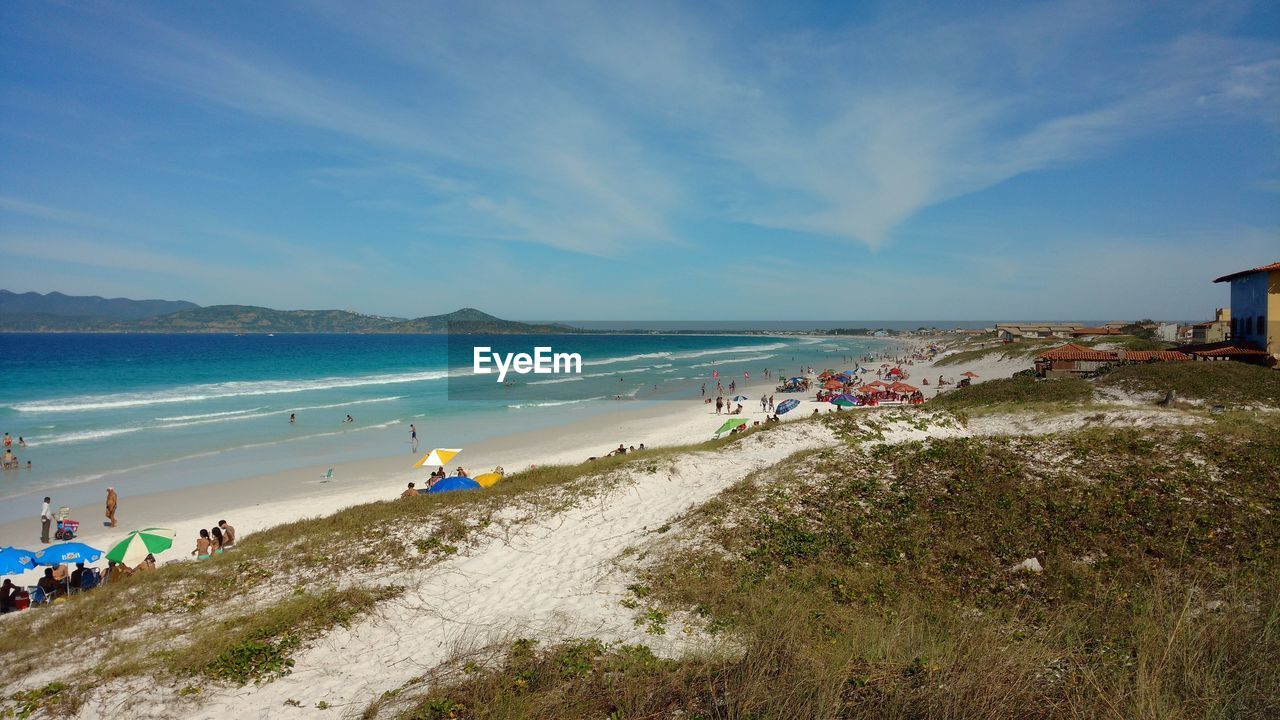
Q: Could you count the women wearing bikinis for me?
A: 2